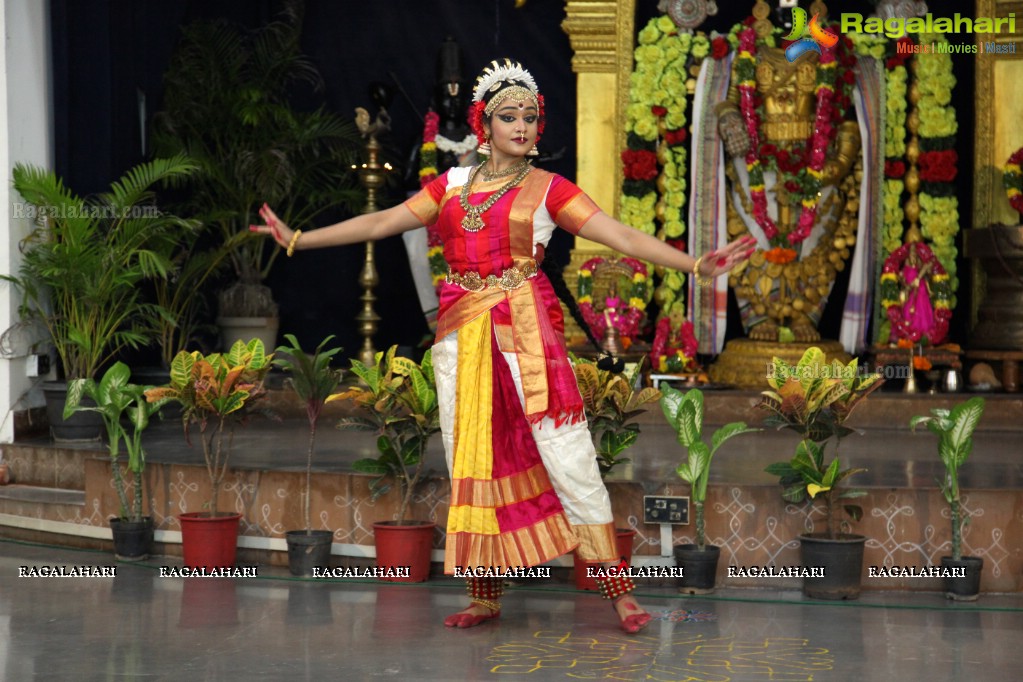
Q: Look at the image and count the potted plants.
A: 11